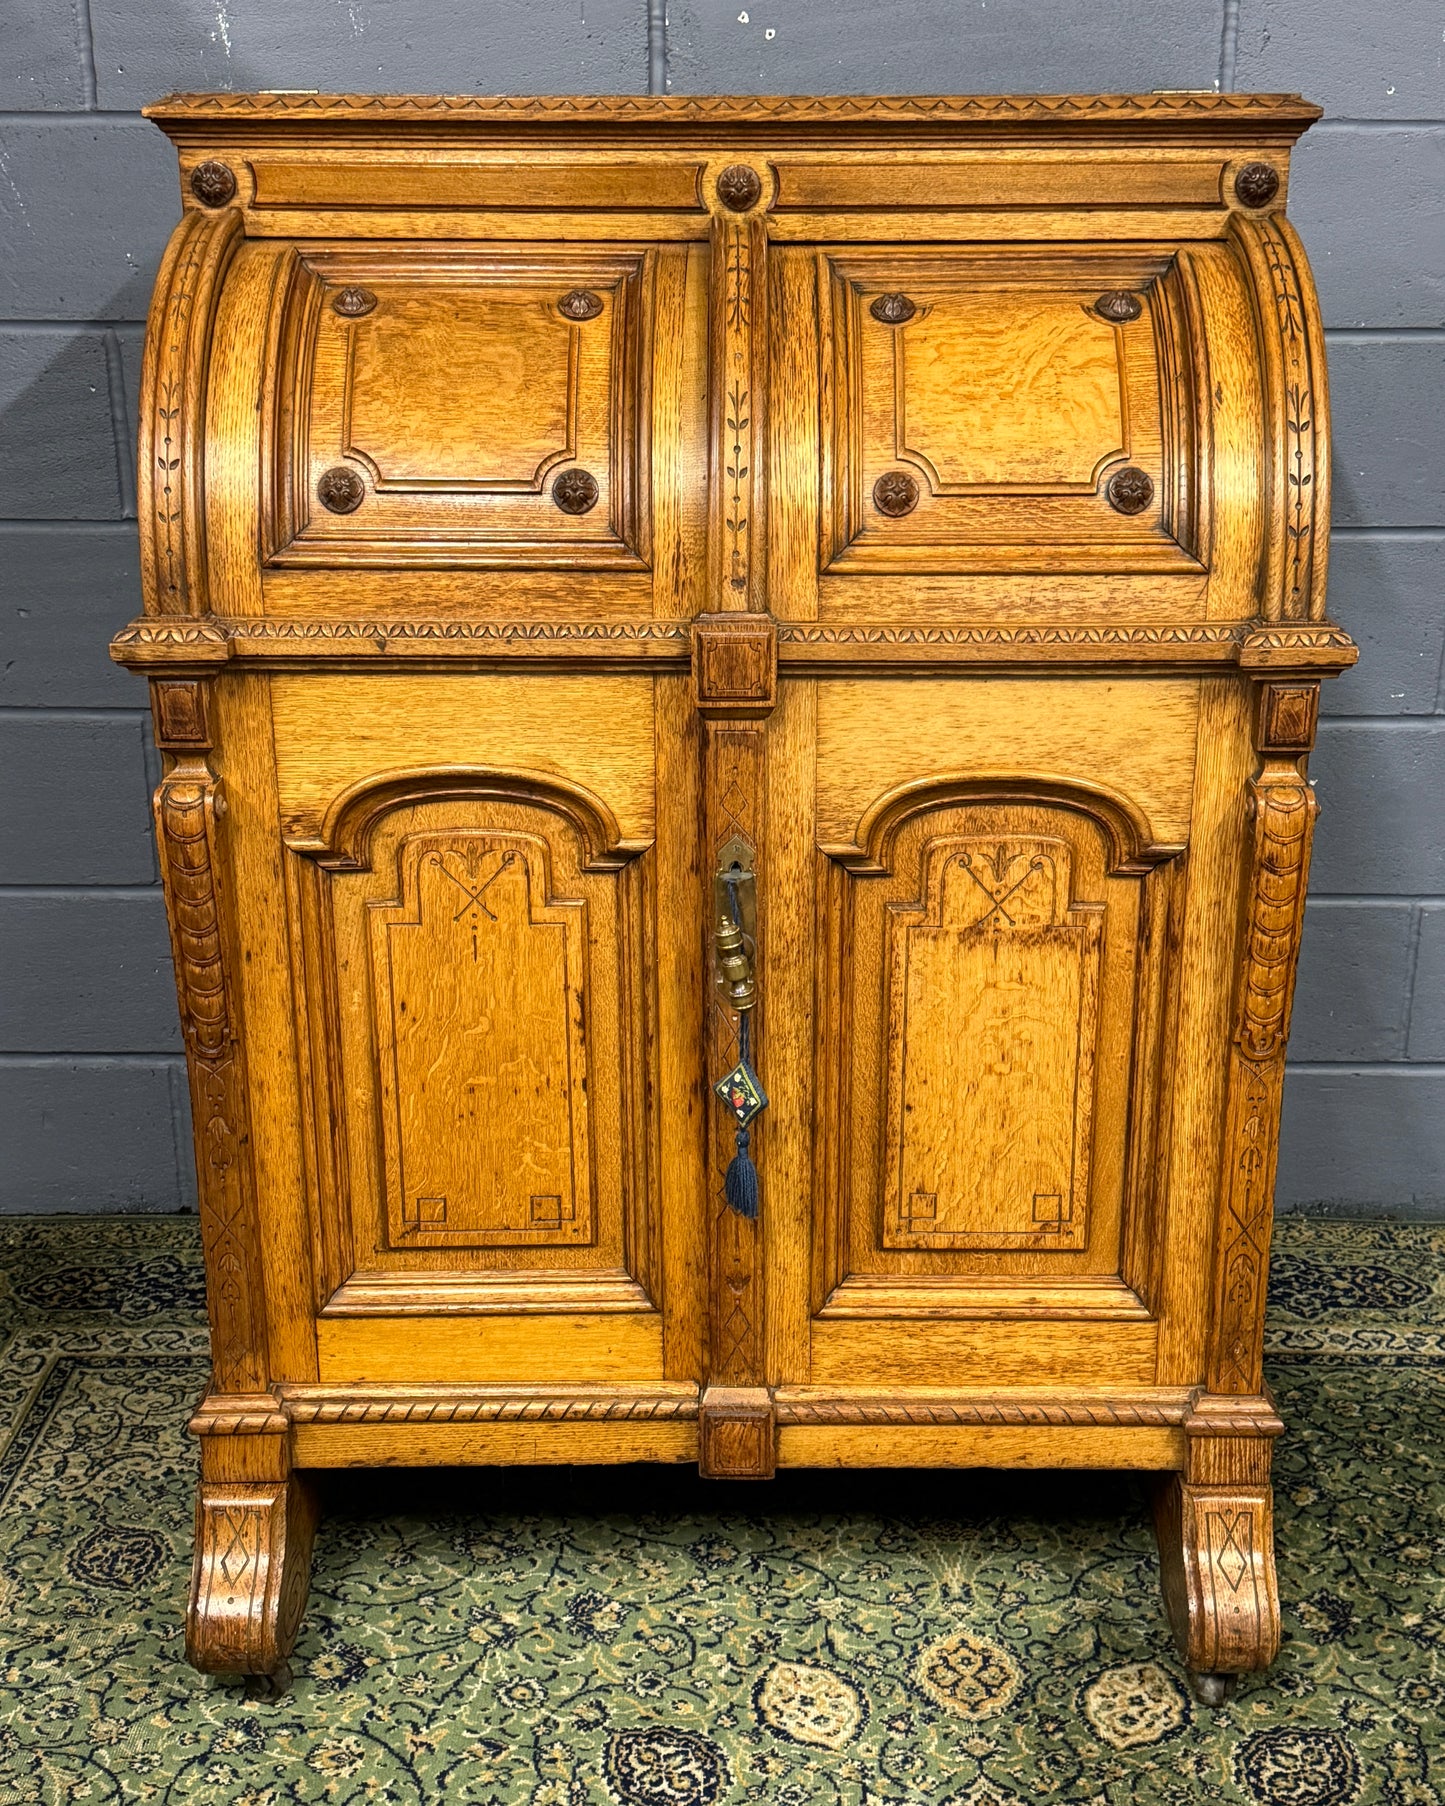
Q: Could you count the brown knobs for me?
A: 11